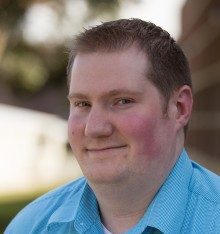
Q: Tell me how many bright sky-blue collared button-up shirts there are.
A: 1